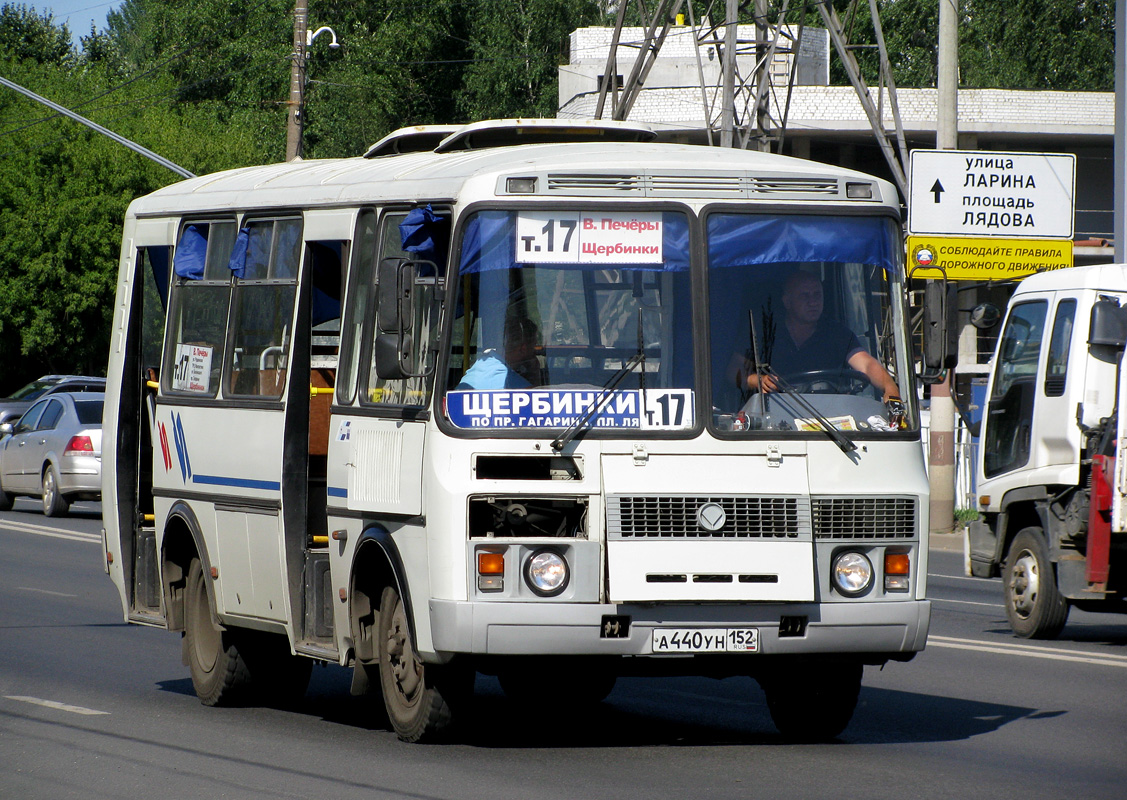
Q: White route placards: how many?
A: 3